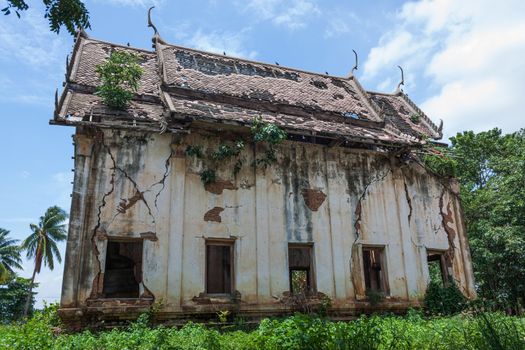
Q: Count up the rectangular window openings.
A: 5